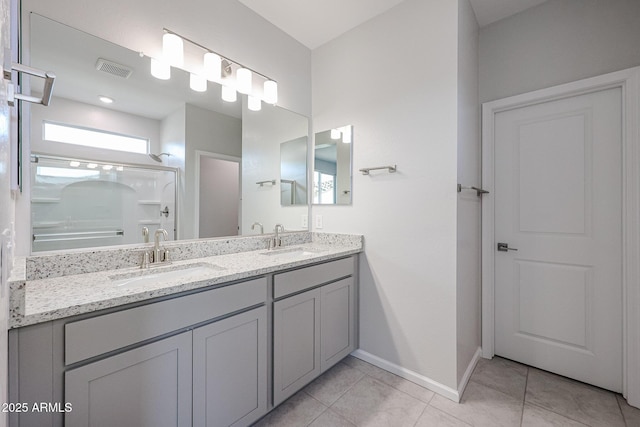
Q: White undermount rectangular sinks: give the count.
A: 2